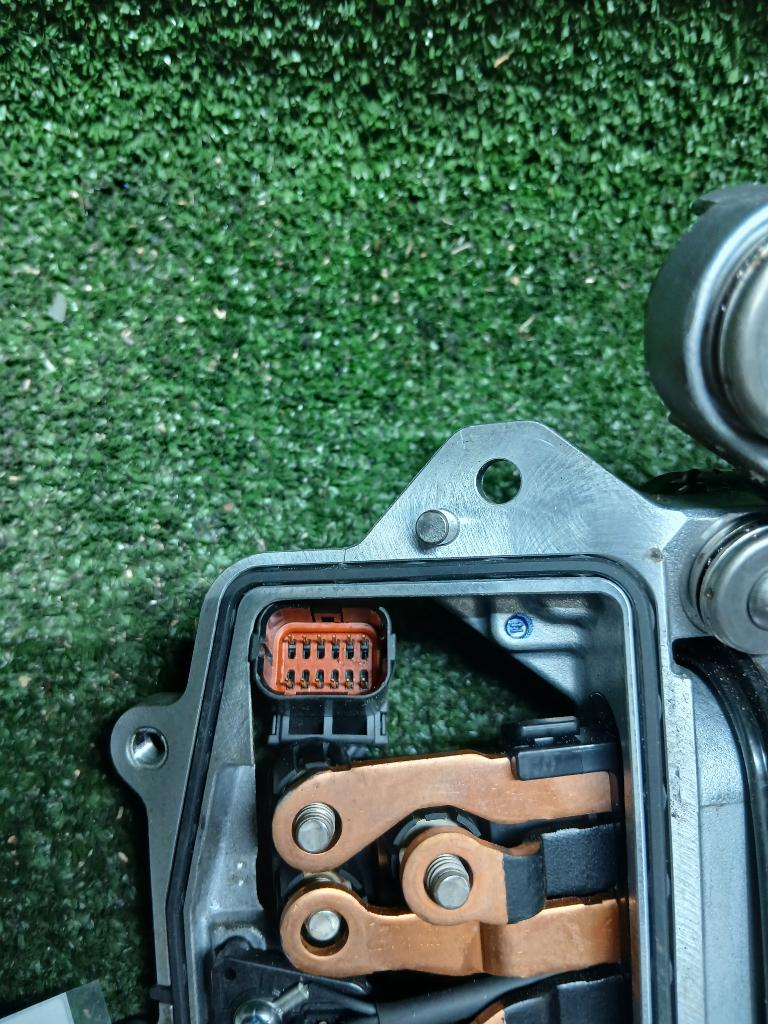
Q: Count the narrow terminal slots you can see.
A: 12